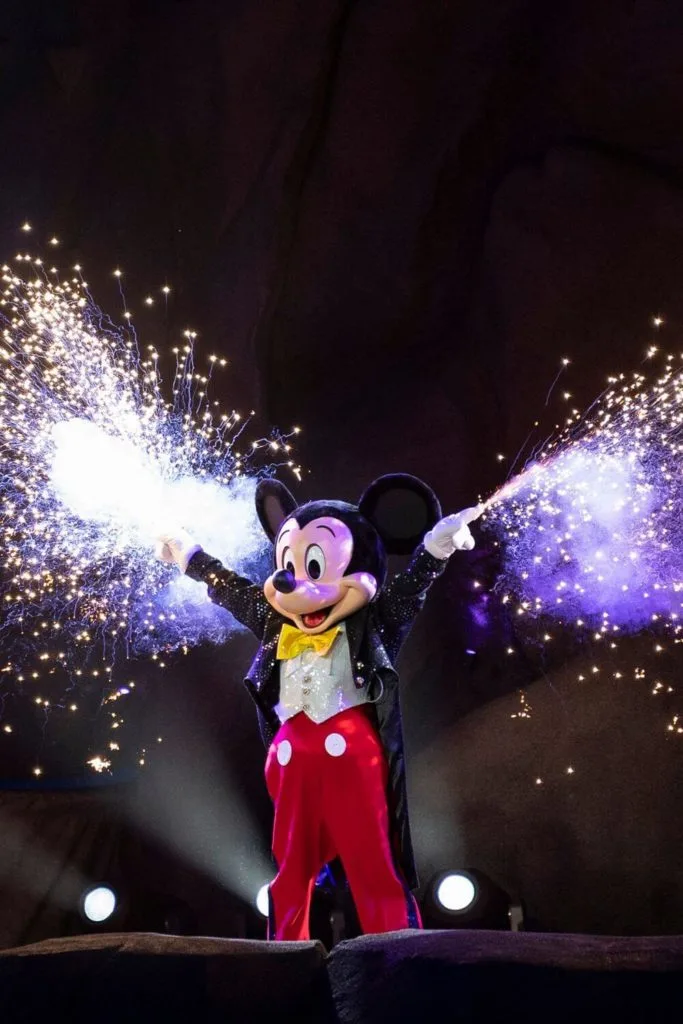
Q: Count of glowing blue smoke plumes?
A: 2